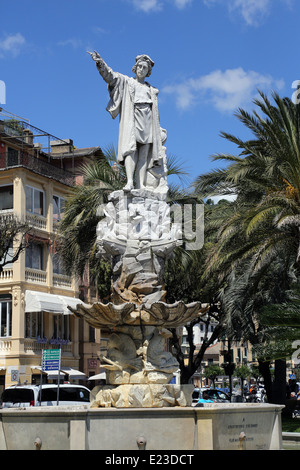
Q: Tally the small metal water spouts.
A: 3